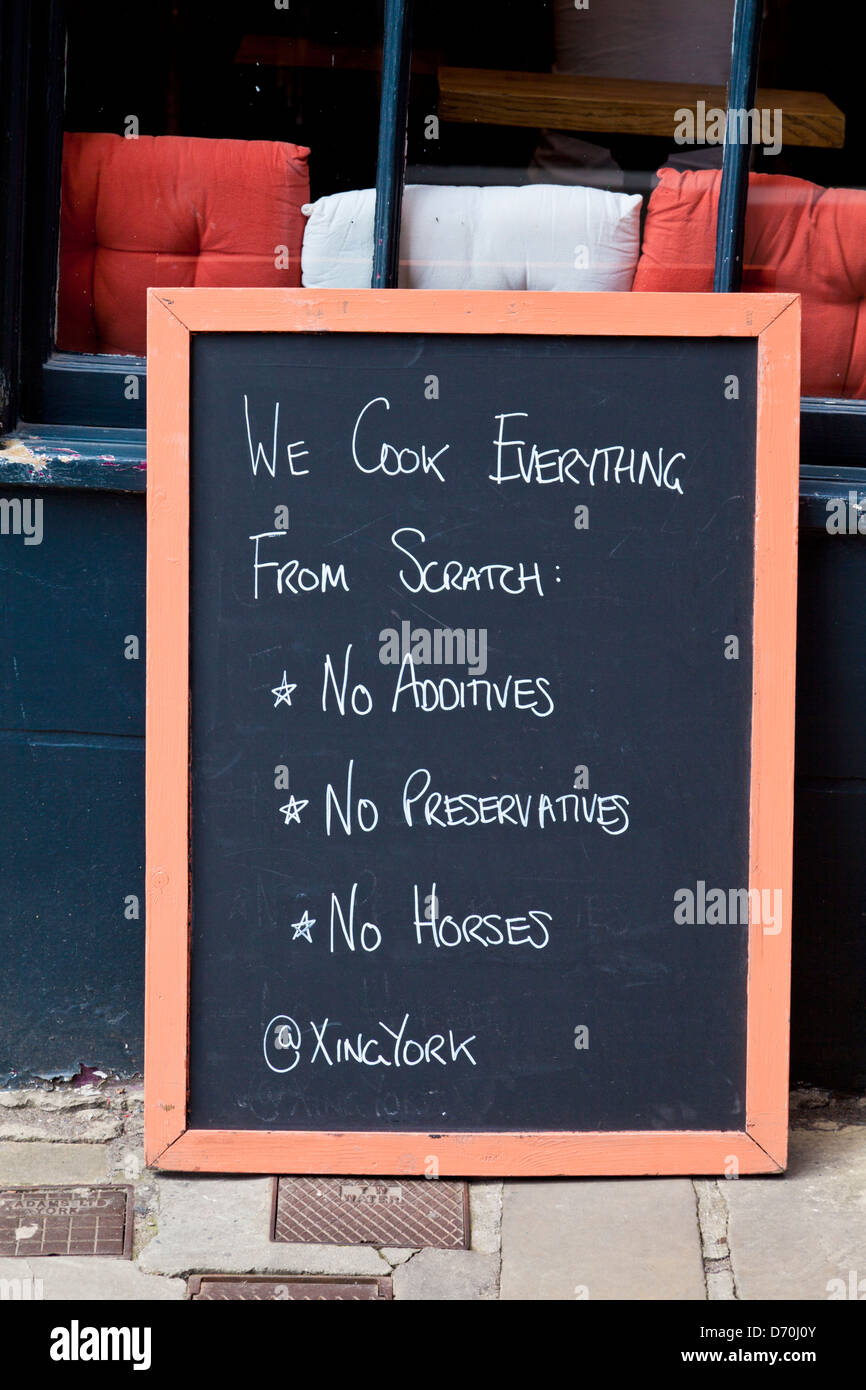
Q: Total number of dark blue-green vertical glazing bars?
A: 2